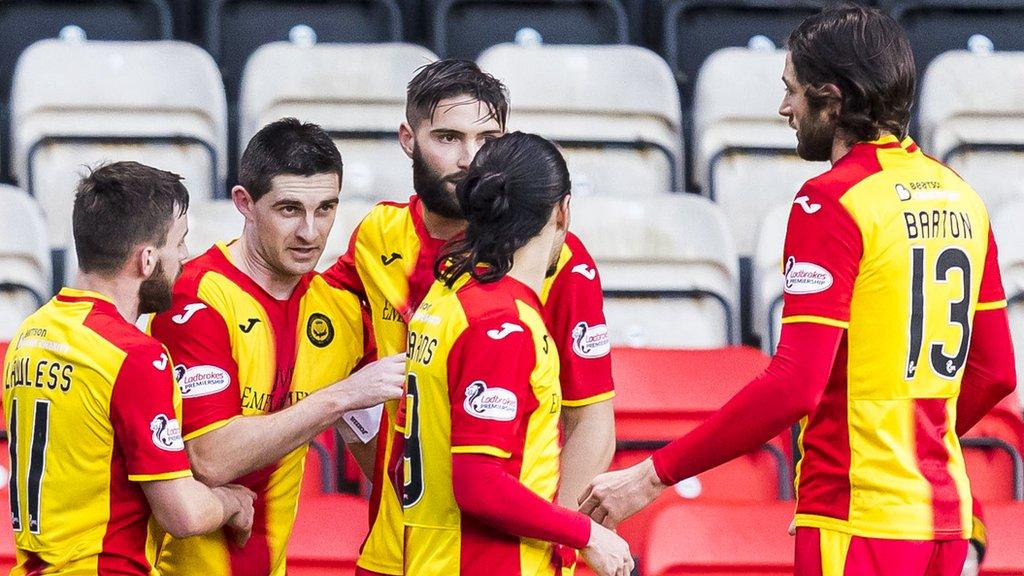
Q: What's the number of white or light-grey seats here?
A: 11